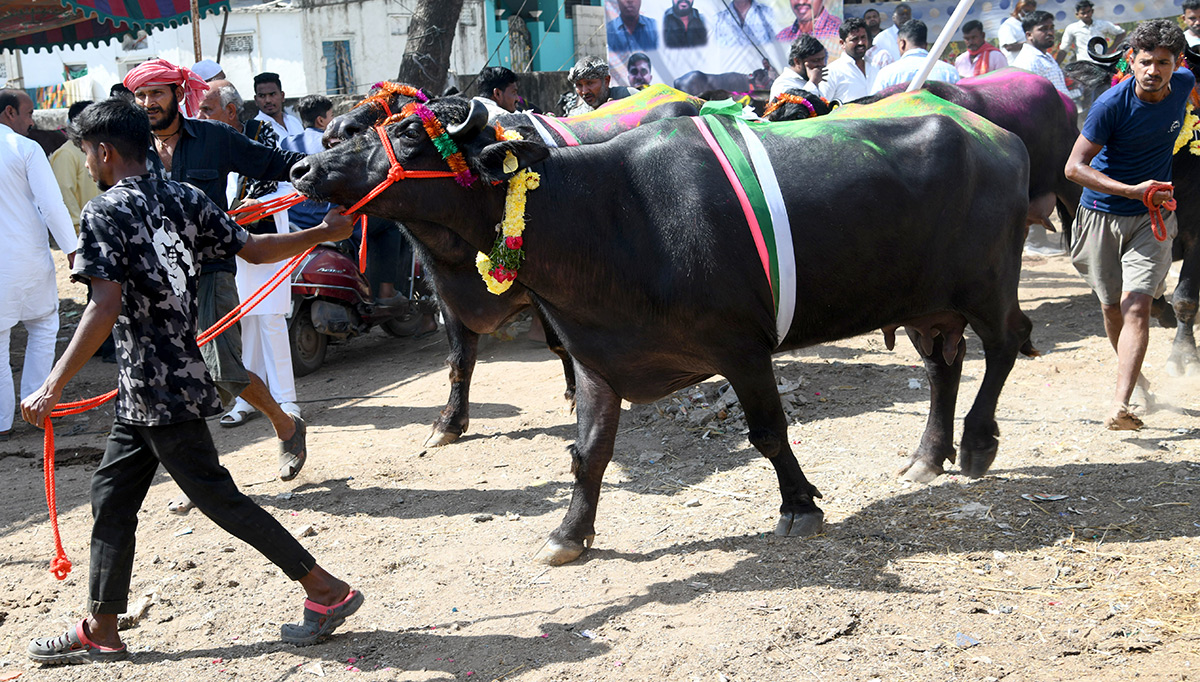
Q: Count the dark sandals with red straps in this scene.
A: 2